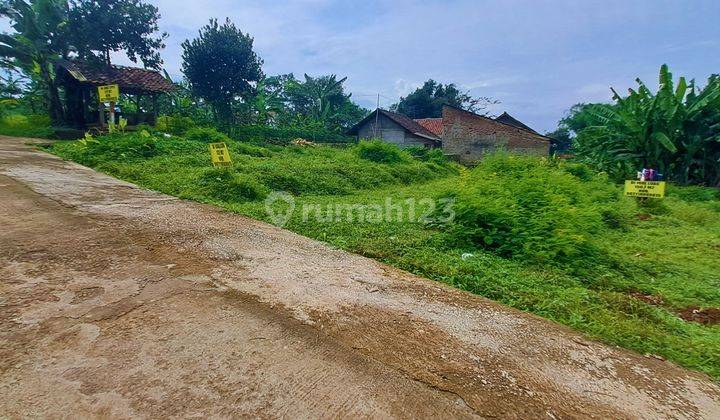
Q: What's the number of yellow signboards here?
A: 3